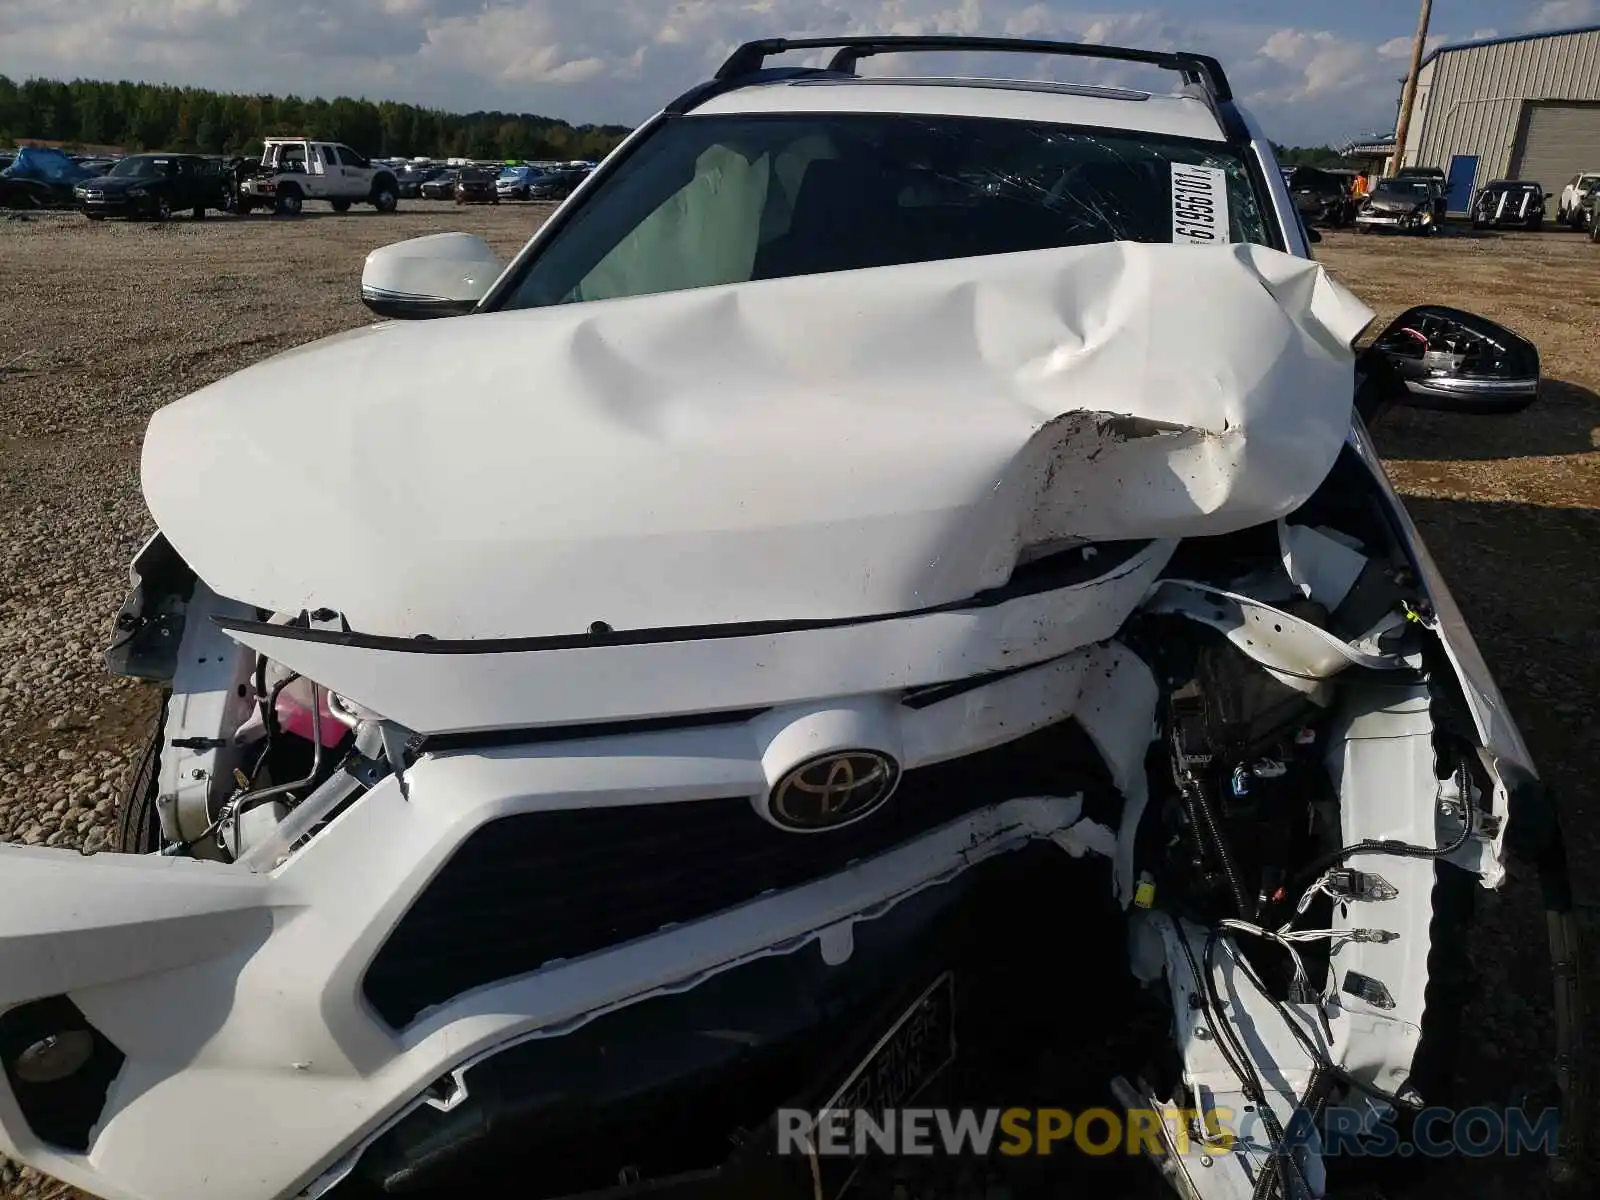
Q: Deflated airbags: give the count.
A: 1